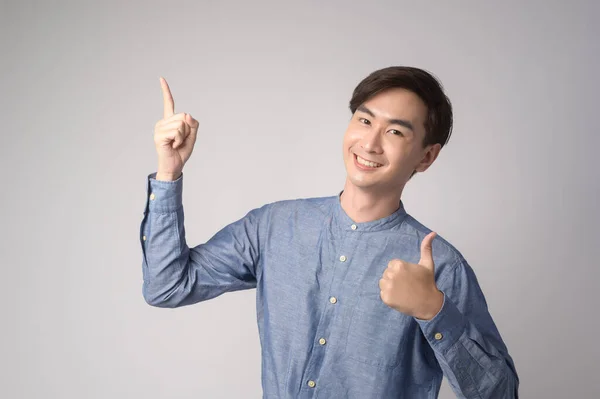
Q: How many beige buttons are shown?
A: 8